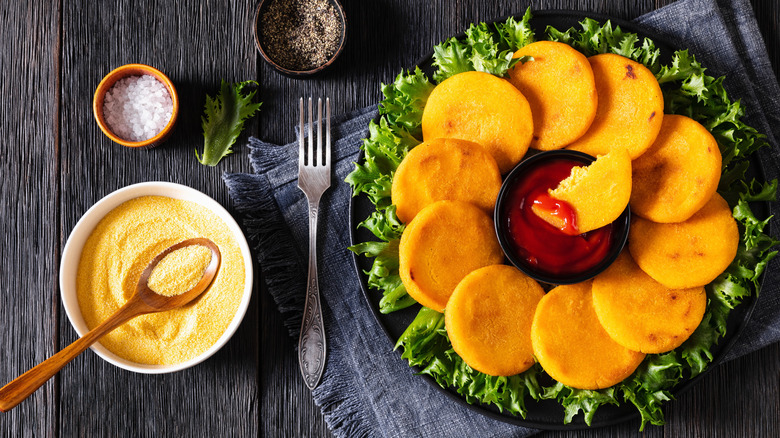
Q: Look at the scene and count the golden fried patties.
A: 11